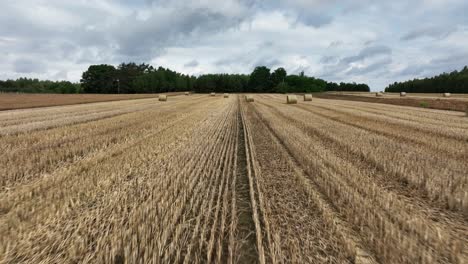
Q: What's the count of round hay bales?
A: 10